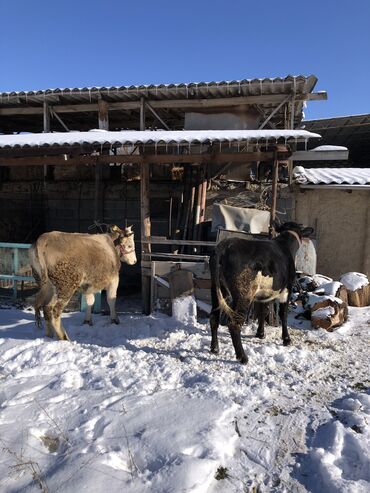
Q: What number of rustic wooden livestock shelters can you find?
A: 1